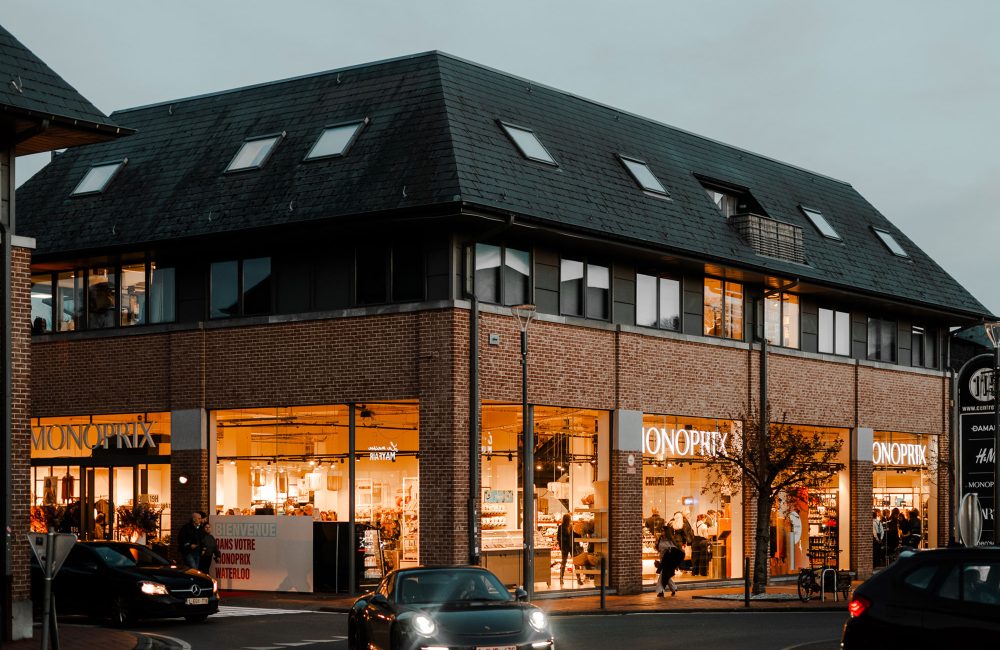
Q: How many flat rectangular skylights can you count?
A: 7